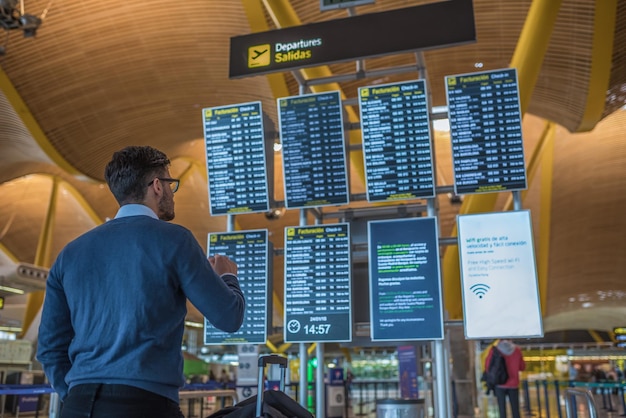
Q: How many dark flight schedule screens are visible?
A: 6